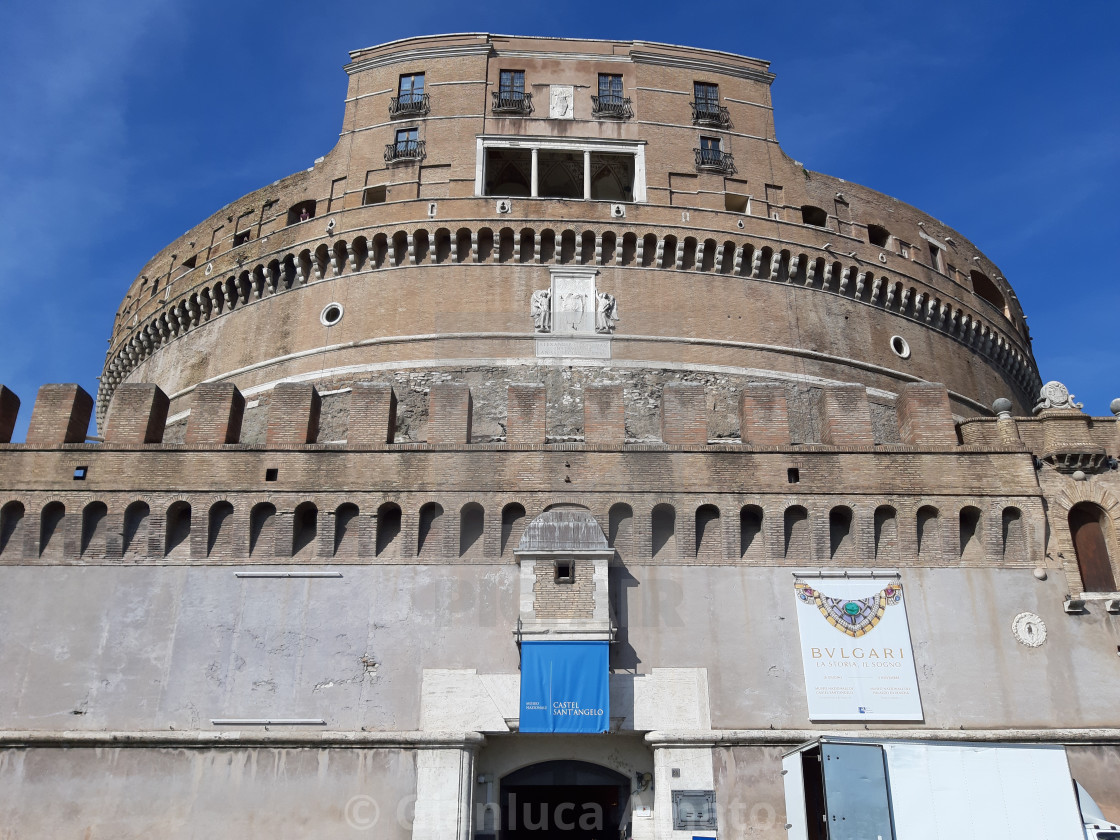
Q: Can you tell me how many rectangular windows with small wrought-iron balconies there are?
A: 6